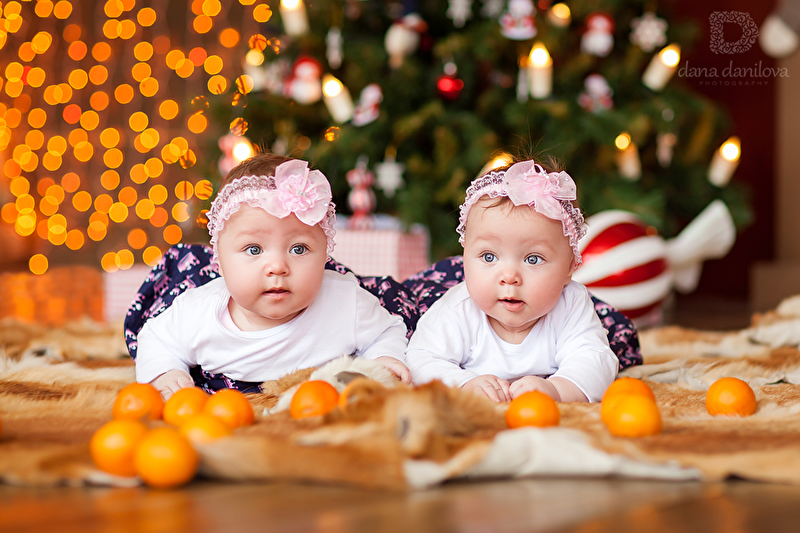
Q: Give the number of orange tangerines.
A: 11